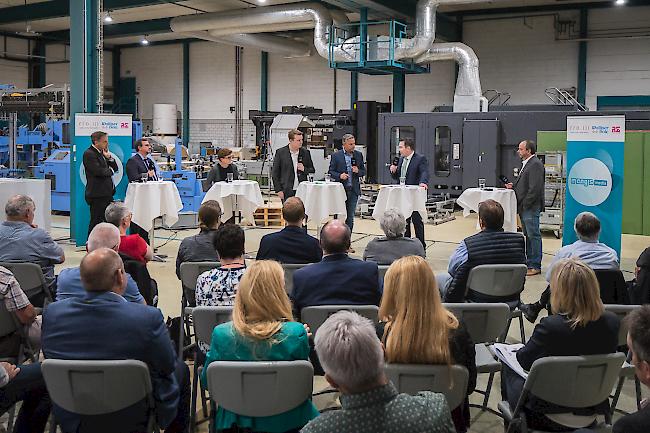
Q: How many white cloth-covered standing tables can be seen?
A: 5